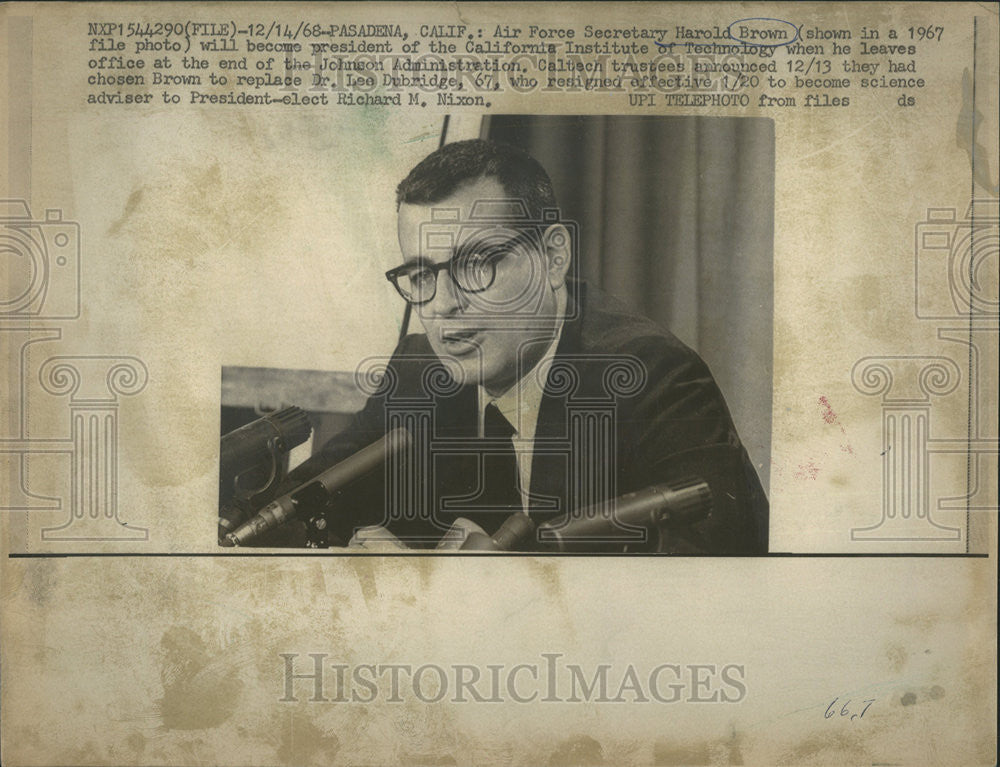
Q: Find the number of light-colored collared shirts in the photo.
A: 1